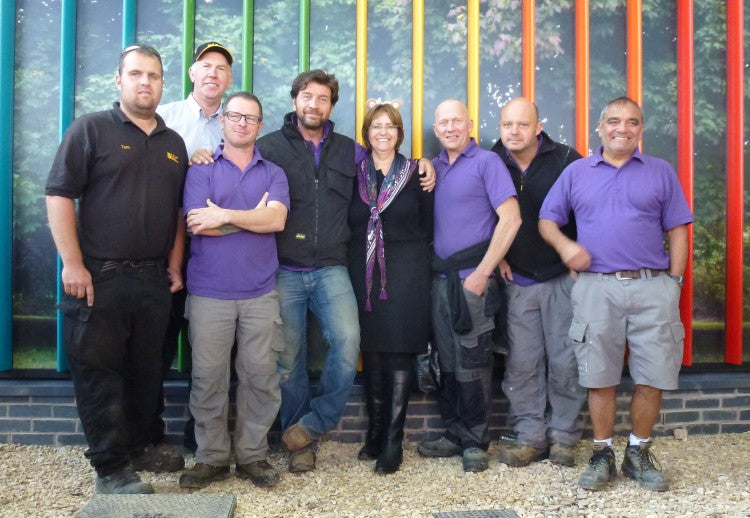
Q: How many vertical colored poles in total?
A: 14